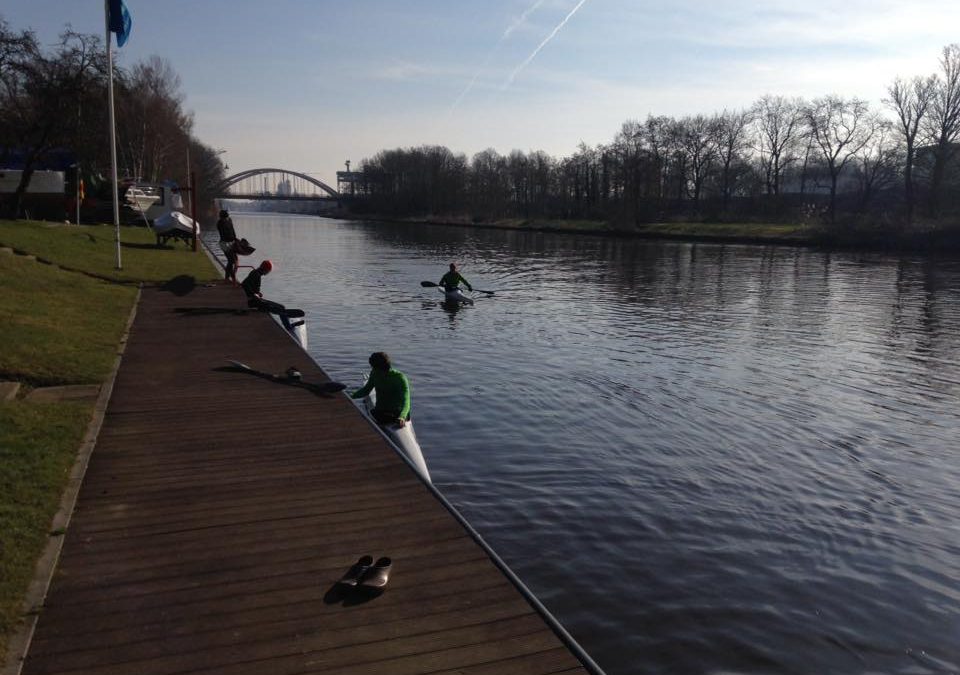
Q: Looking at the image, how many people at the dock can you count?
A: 3